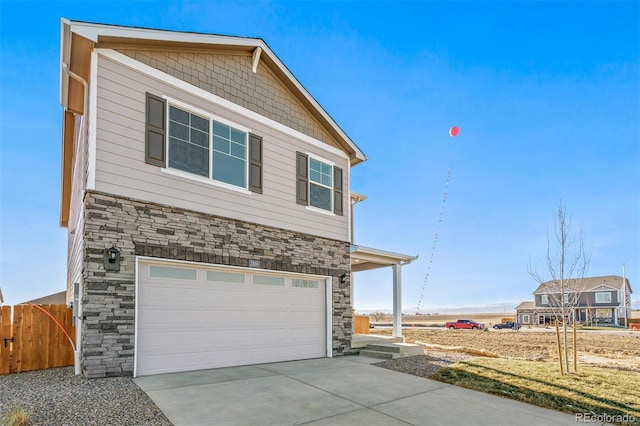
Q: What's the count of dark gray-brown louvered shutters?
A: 4